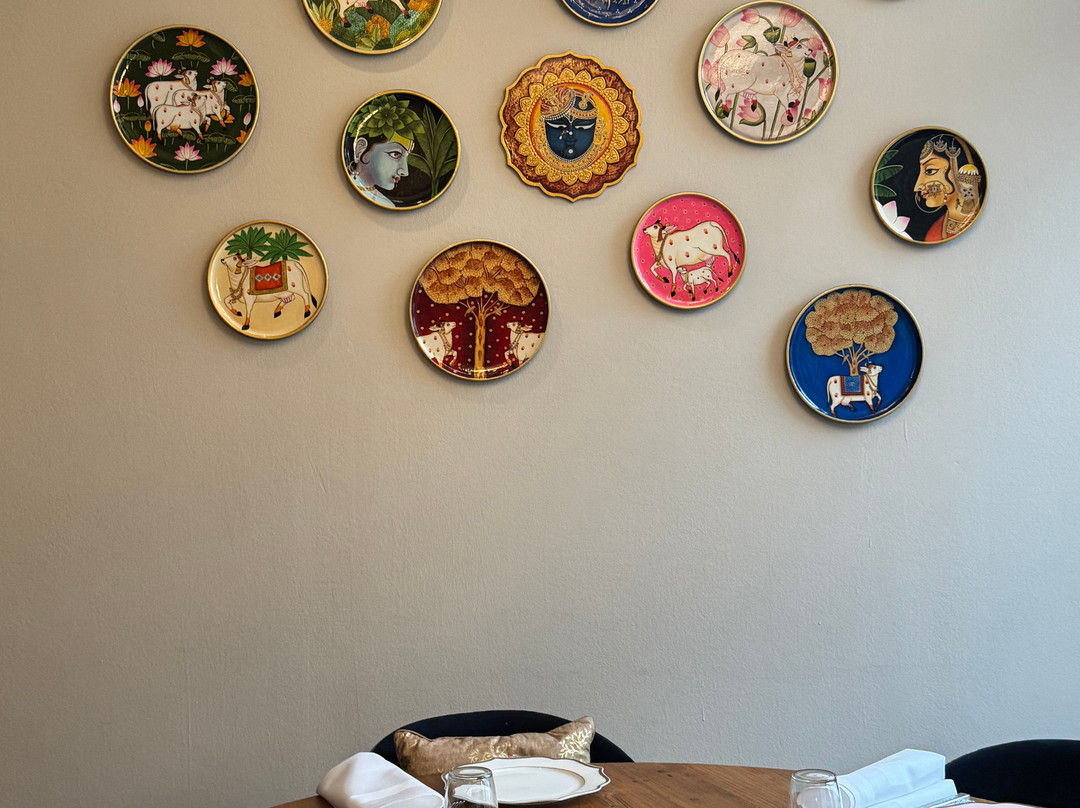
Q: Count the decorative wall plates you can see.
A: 11